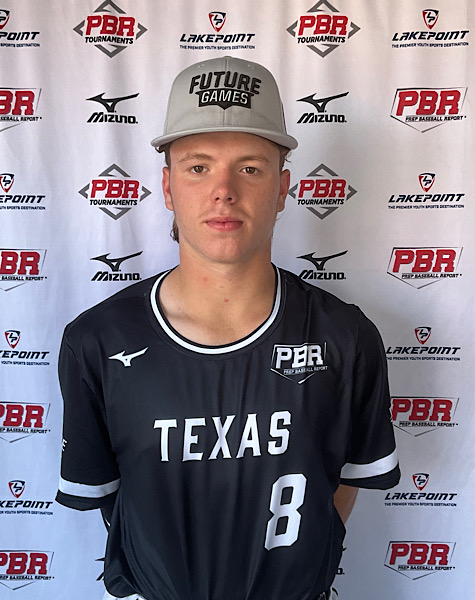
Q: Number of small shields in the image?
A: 9